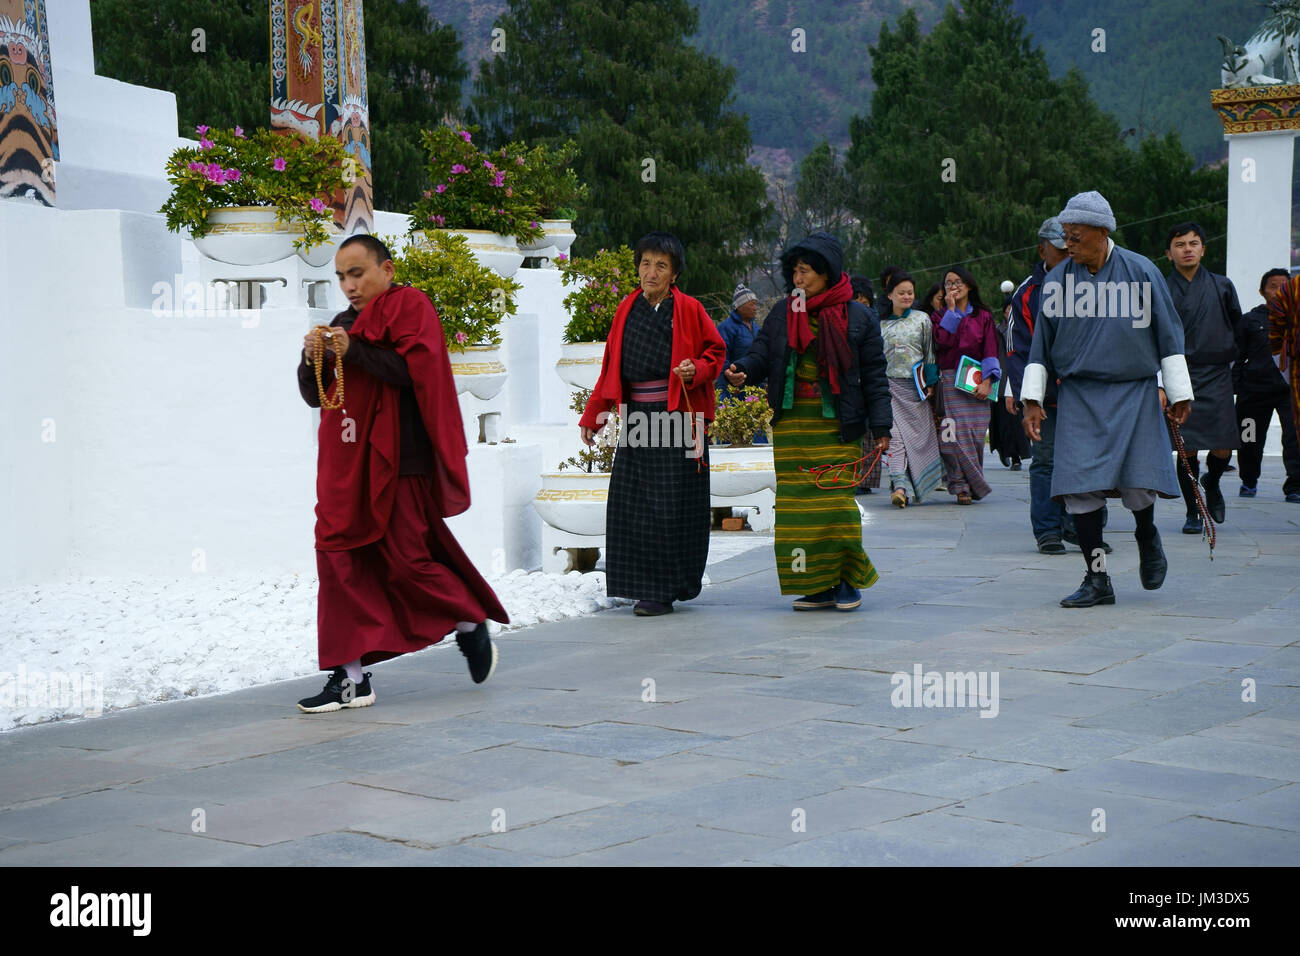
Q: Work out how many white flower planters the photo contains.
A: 7